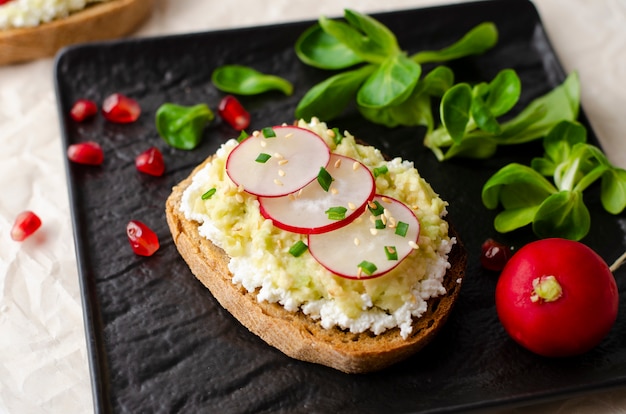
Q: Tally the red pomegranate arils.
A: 8